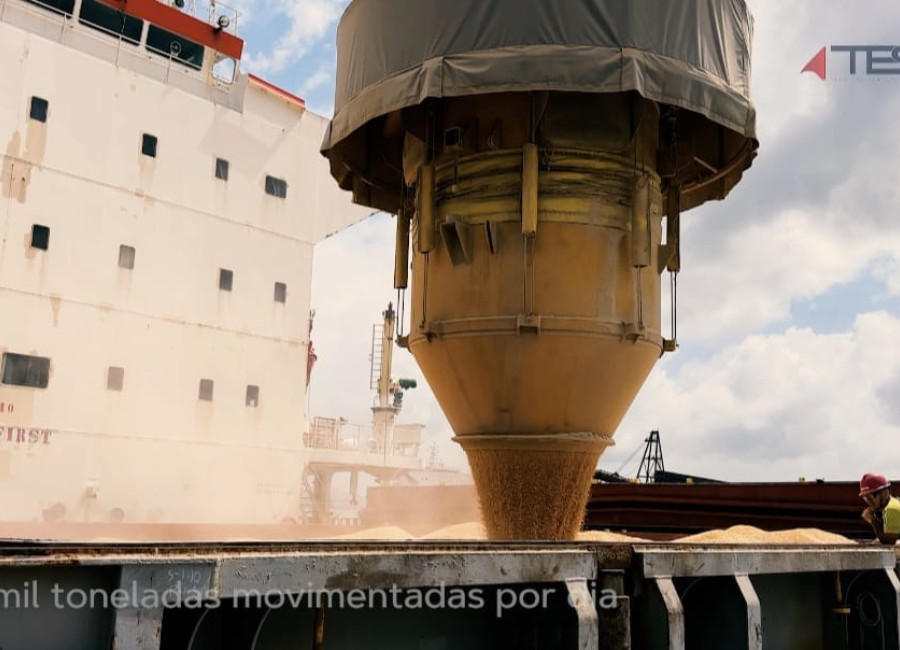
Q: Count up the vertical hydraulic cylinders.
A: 5